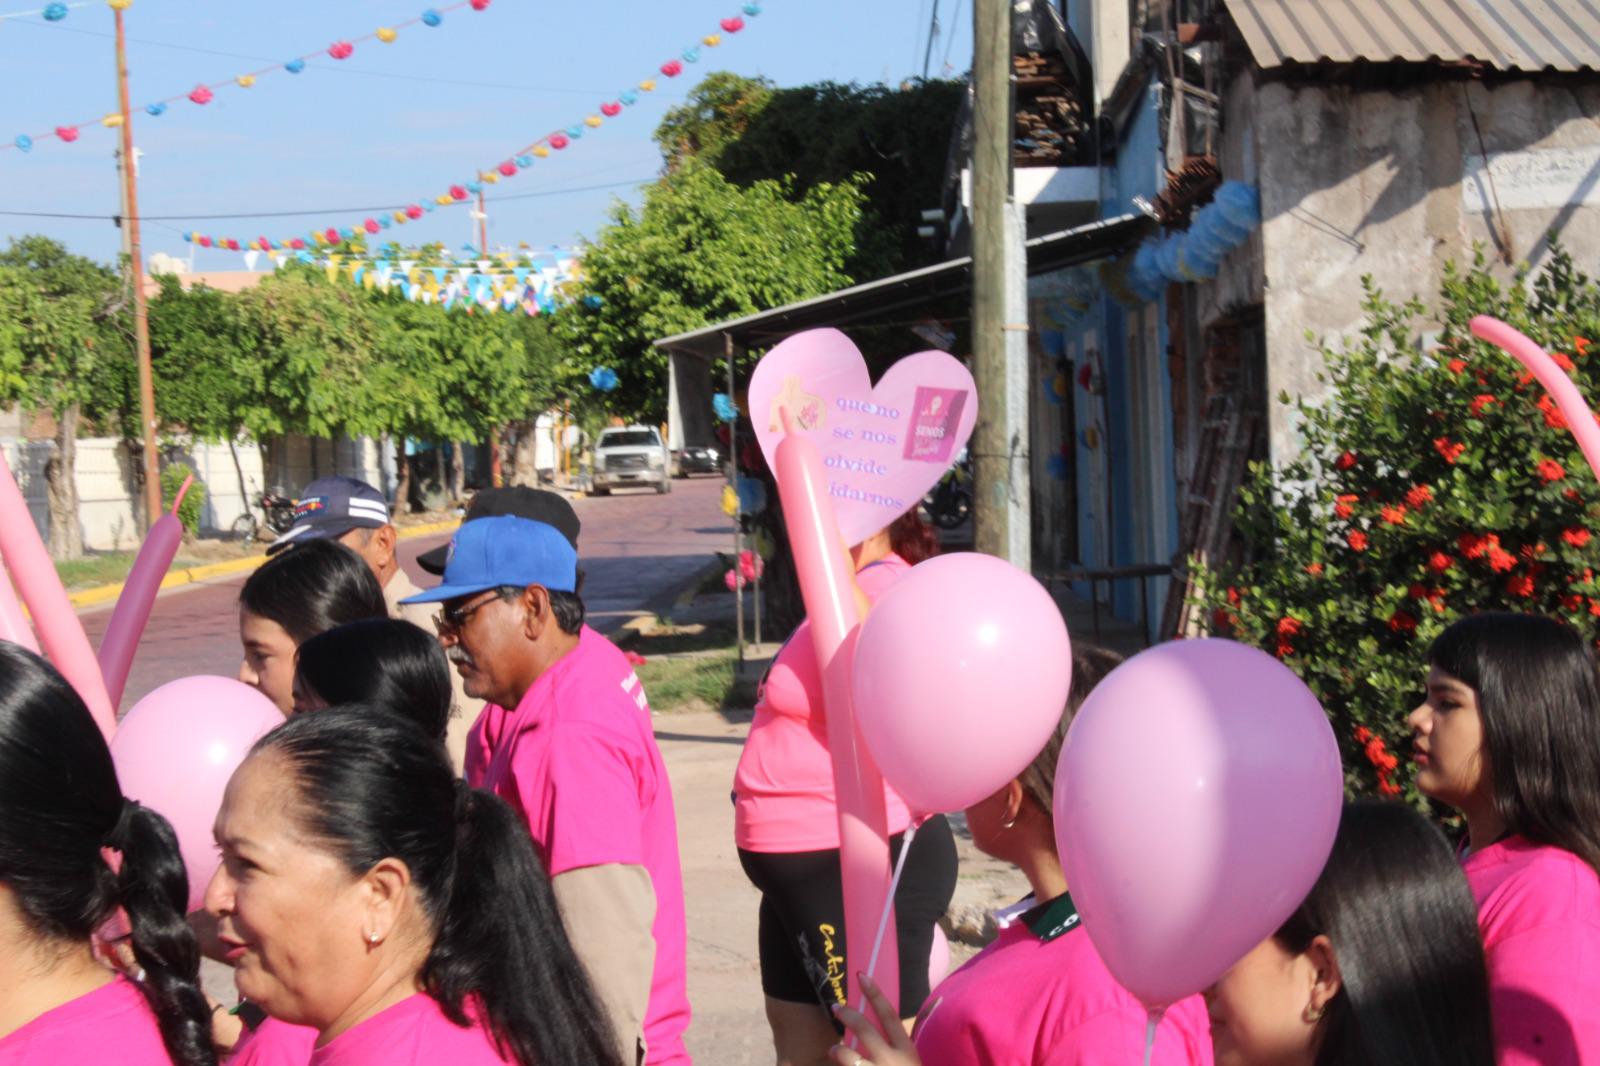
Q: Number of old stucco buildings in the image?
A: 1